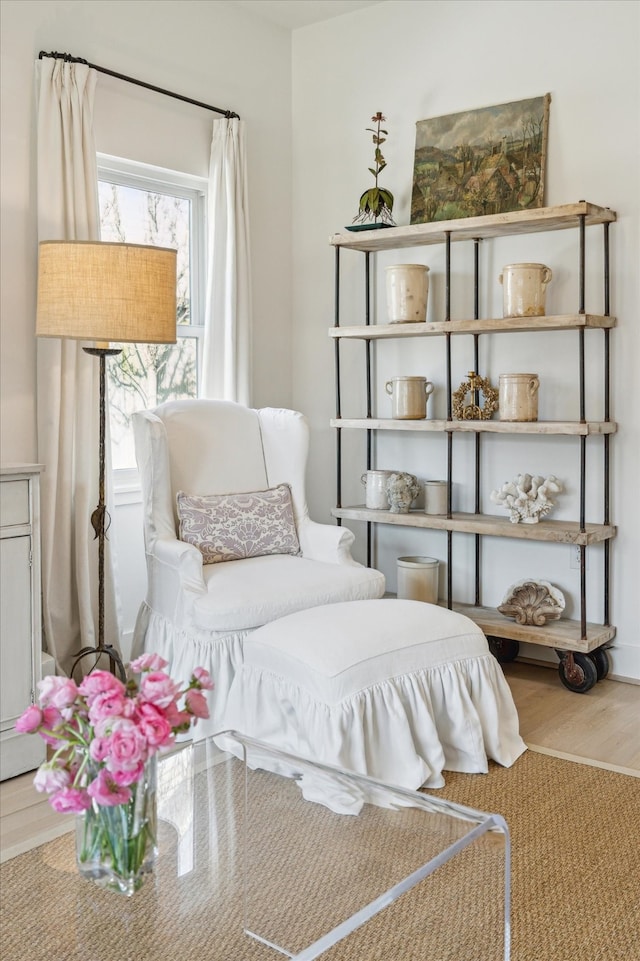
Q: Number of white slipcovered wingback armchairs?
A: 1